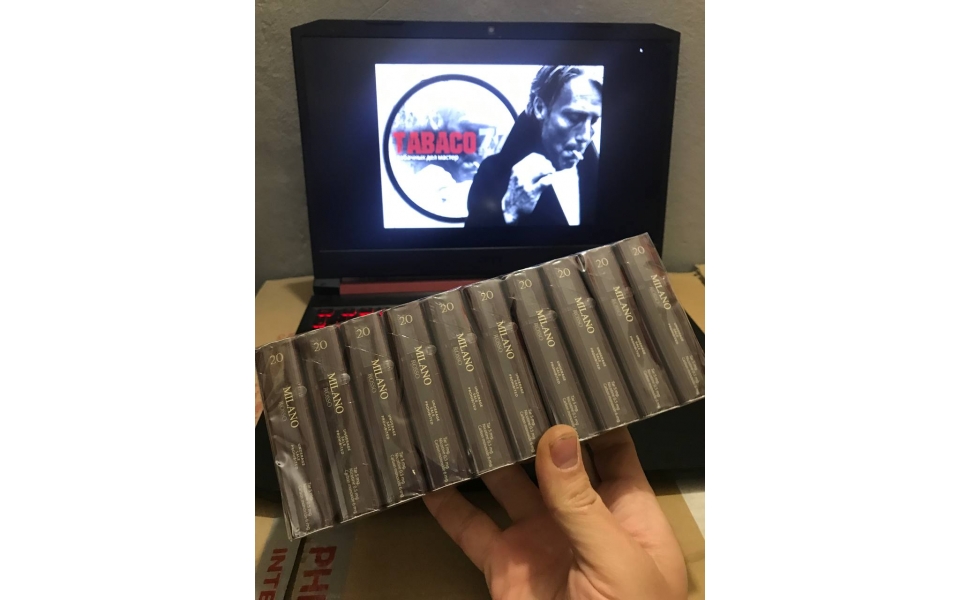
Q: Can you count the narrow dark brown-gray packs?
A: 10